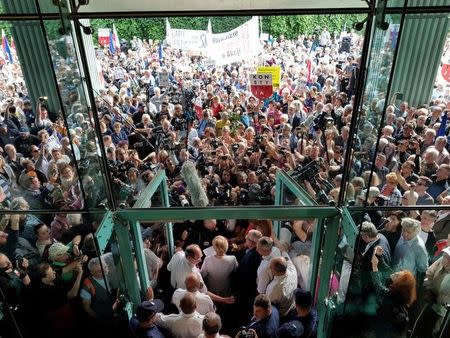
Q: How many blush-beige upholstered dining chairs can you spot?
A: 0